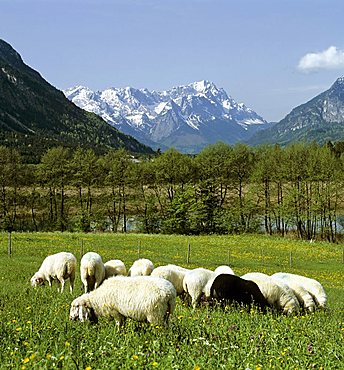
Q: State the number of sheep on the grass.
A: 12